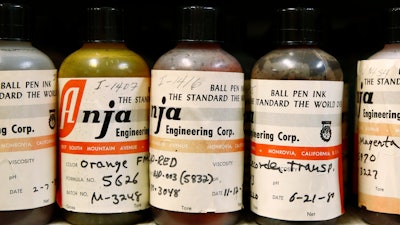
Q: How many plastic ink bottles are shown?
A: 5